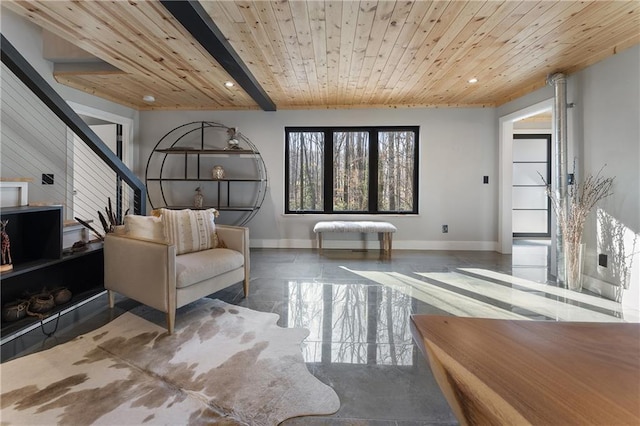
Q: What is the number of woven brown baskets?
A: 3